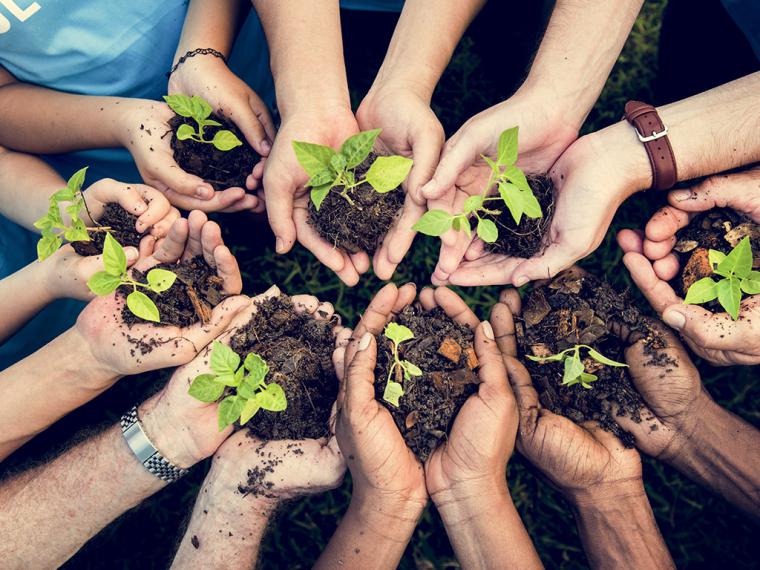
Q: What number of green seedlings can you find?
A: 9